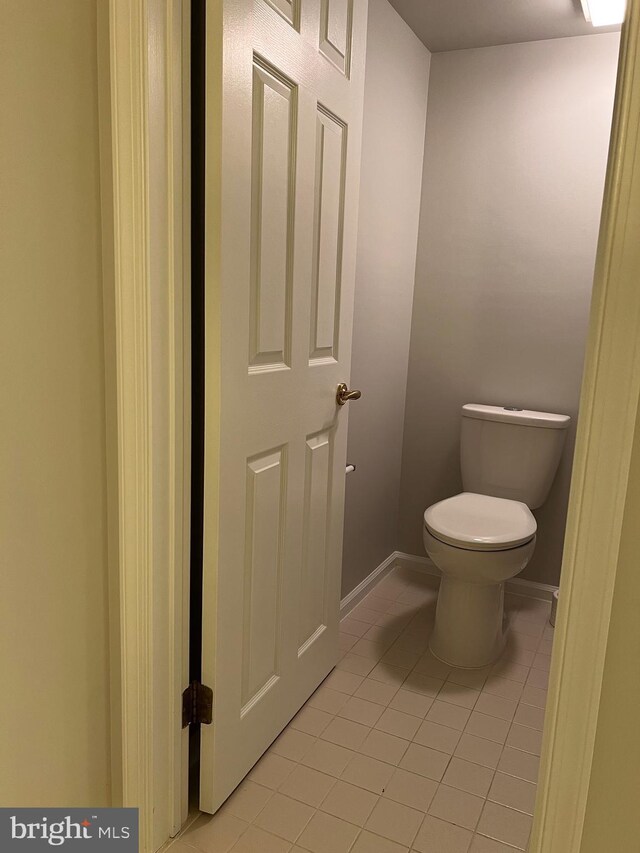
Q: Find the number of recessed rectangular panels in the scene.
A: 6